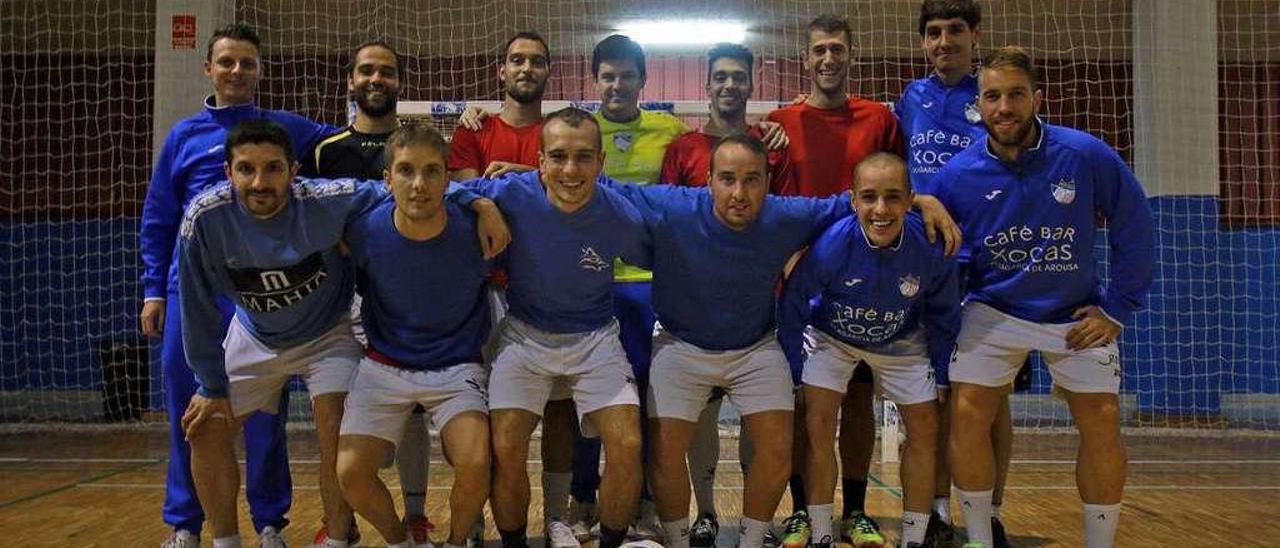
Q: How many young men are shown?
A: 13